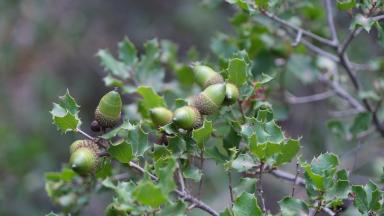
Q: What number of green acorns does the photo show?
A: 8